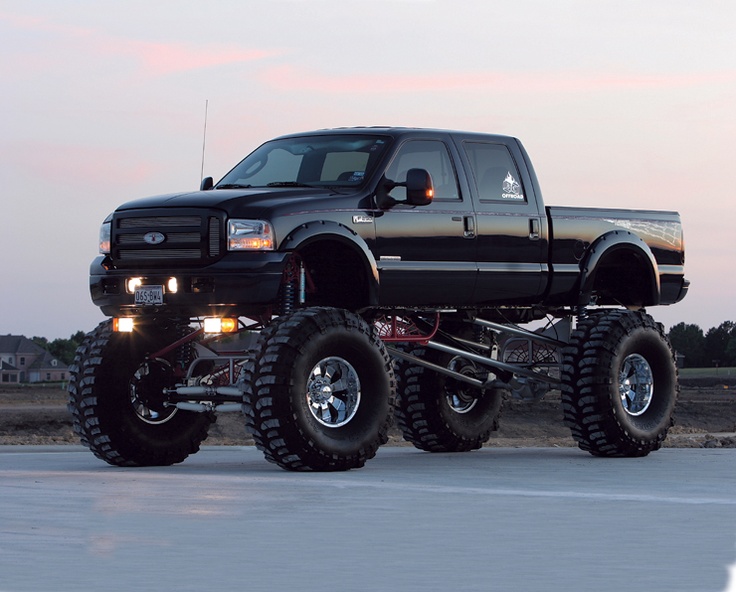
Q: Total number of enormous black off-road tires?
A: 4